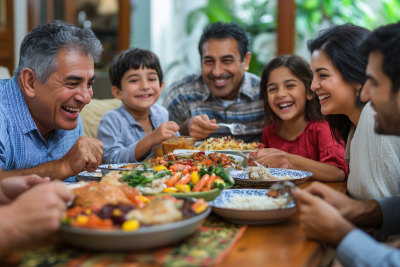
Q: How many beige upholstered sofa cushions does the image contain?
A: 1